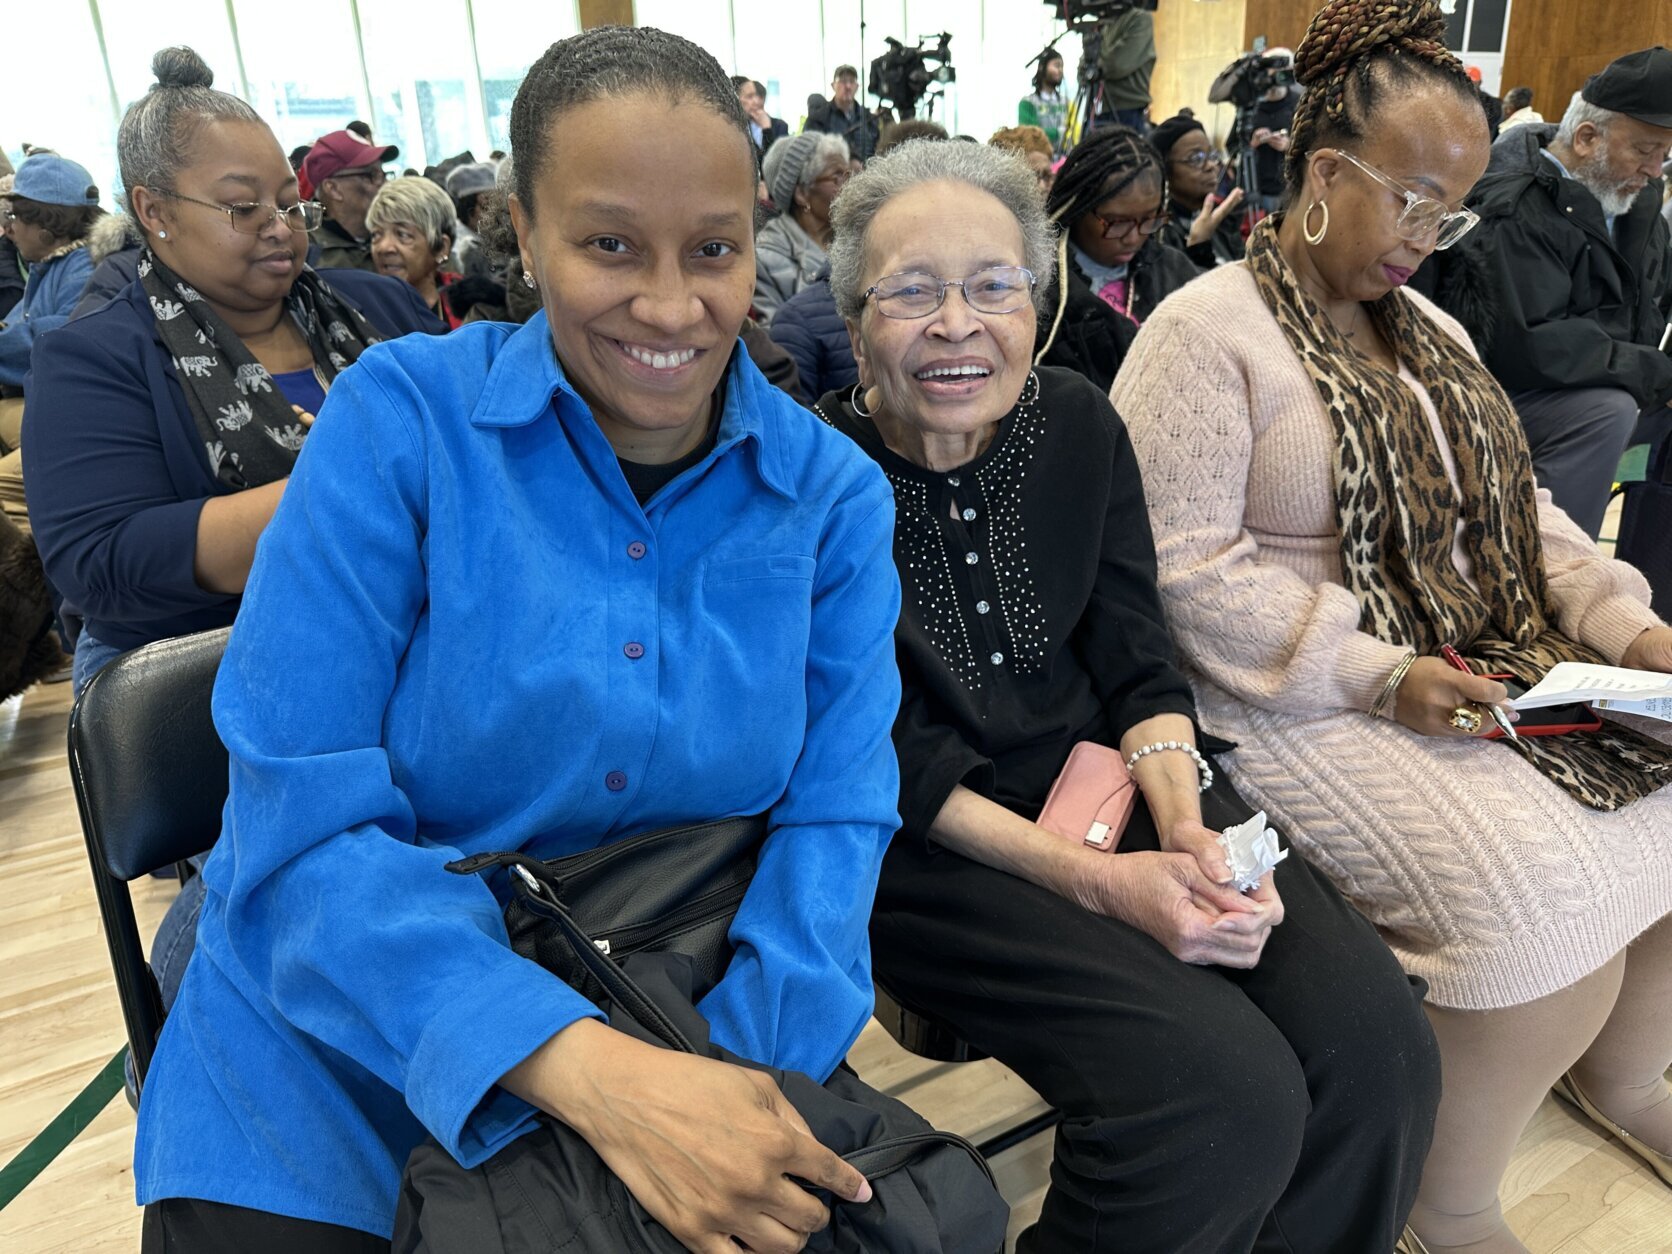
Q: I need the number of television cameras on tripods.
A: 3